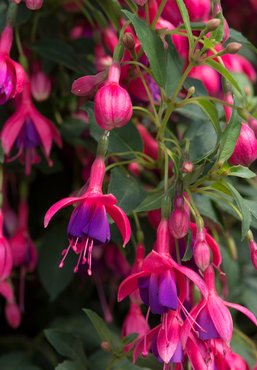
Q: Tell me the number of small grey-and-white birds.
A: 0